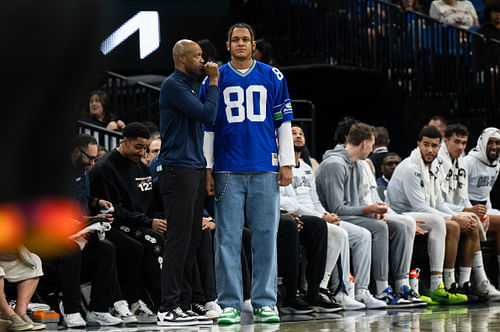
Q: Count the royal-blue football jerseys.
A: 1